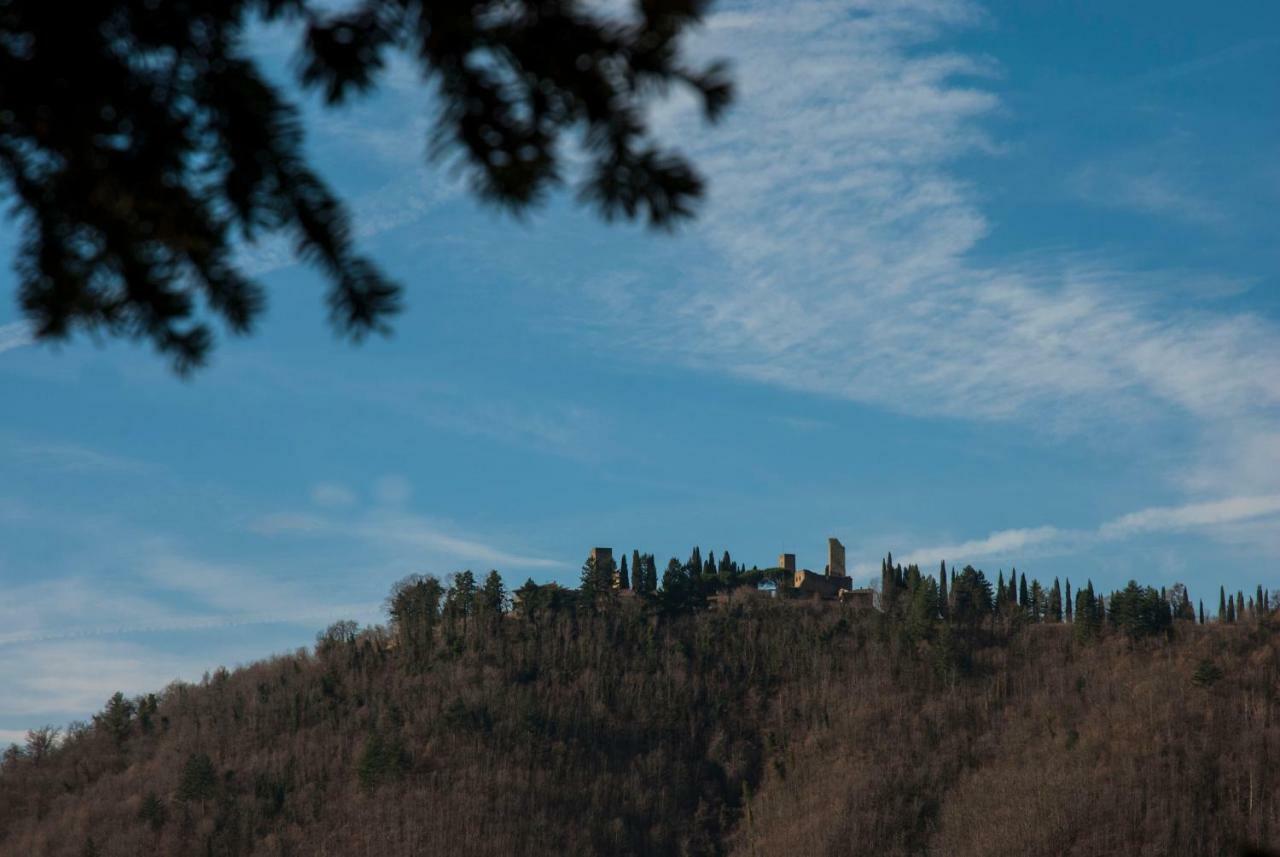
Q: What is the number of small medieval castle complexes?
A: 1